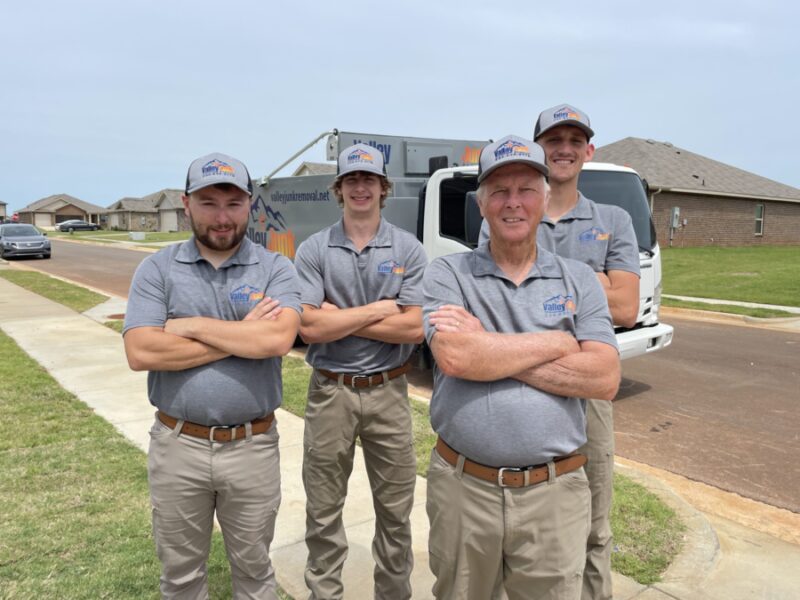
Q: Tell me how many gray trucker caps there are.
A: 4